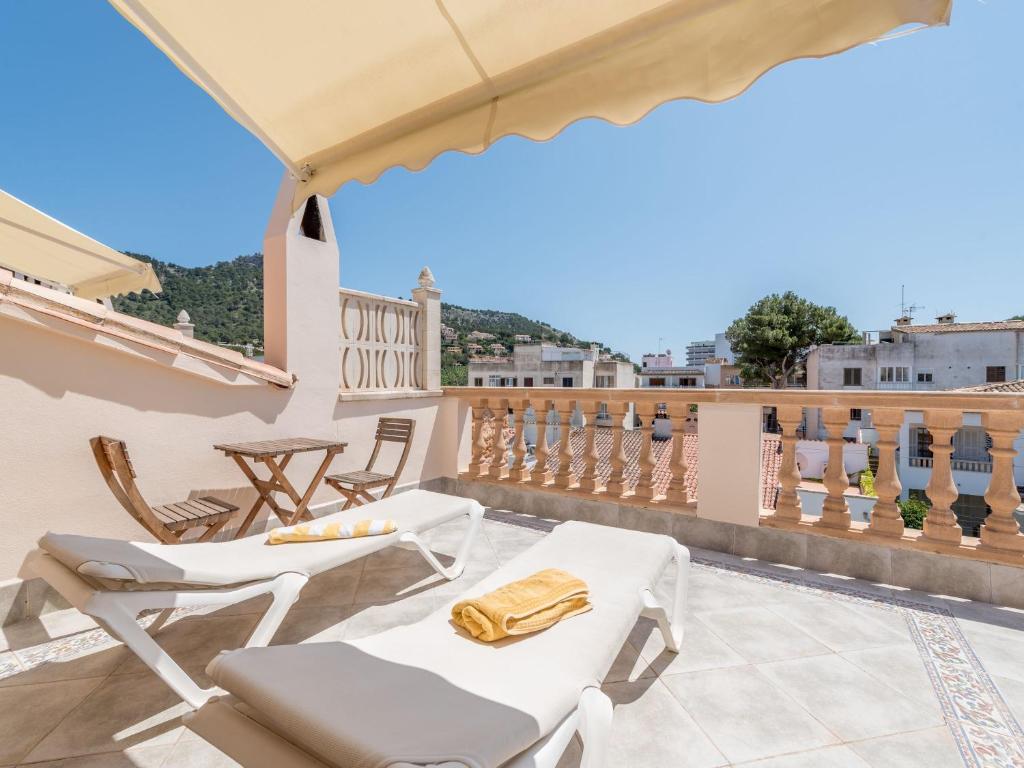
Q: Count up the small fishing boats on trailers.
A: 0